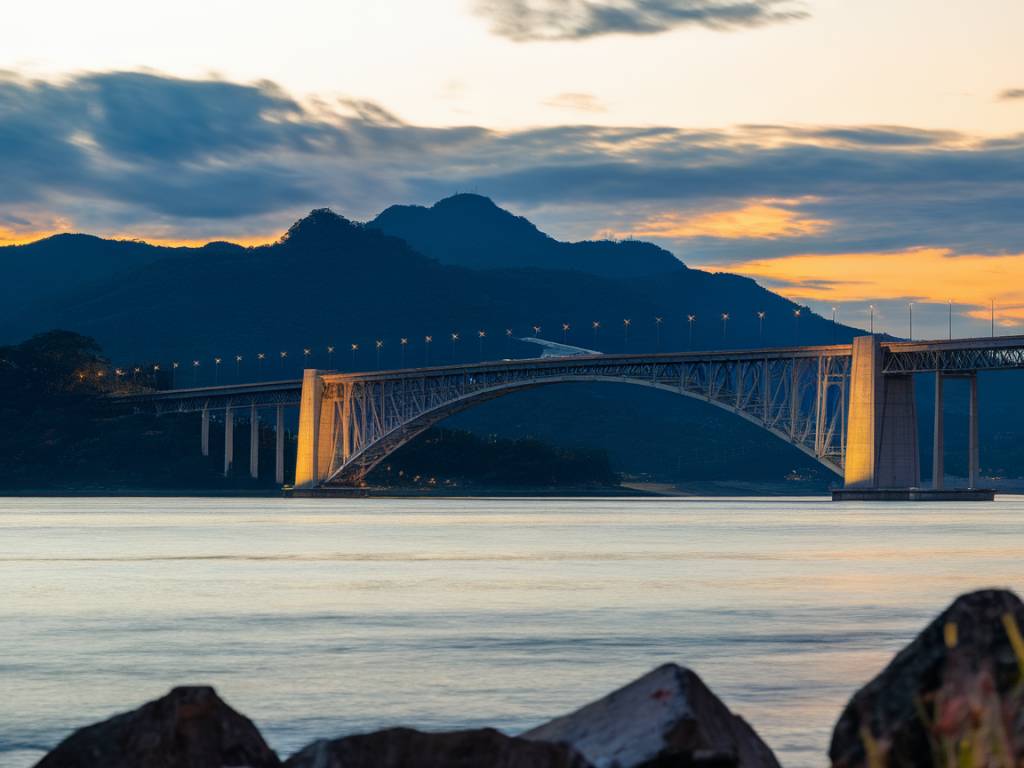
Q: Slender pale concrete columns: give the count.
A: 6